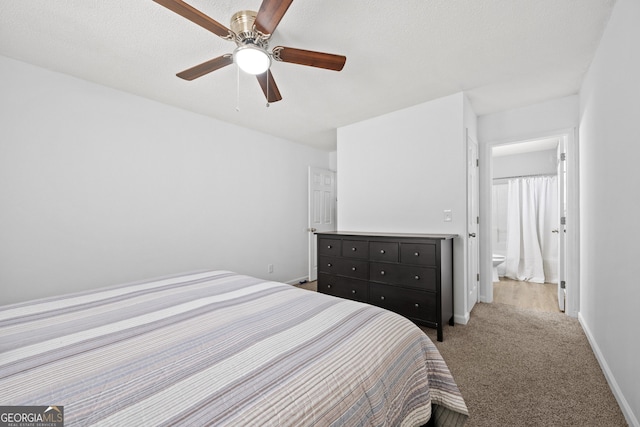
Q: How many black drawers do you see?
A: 8